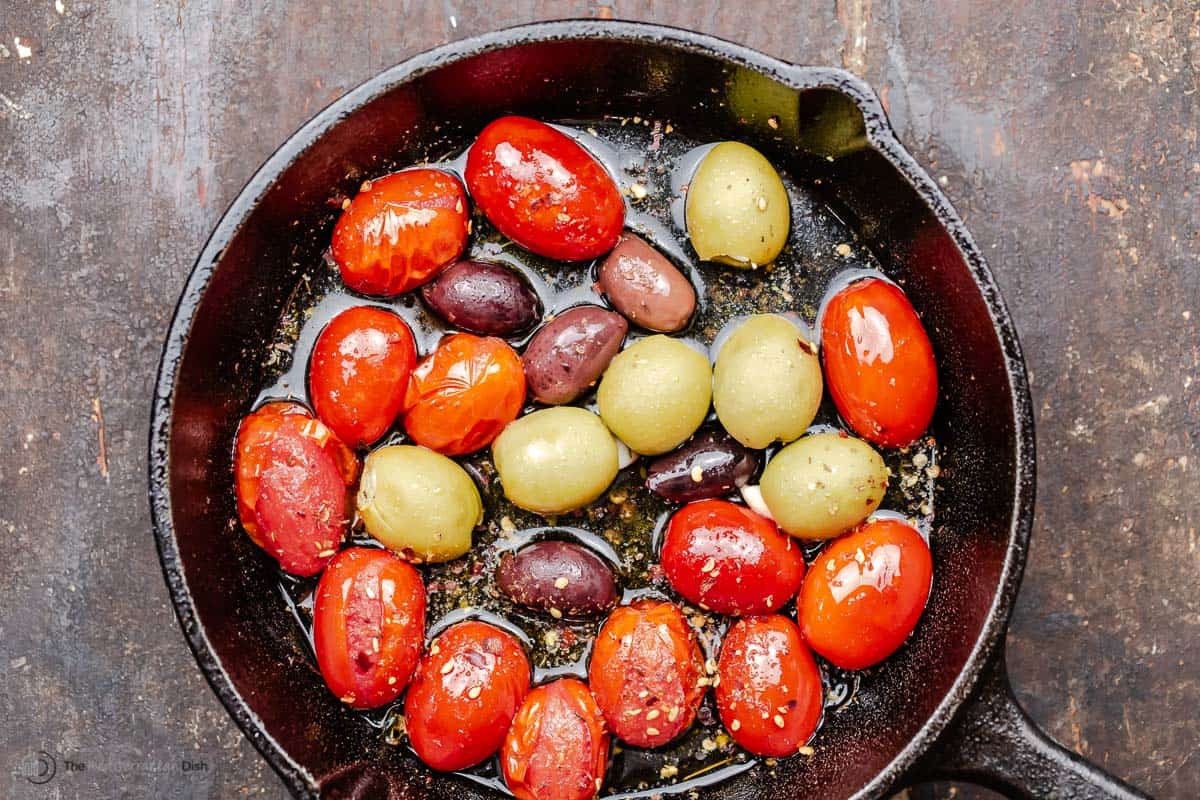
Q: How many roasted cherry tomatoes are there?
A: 13